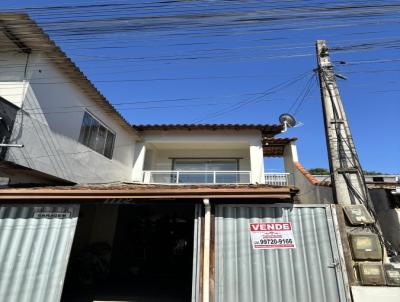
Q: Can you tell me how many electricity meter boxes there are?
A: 4